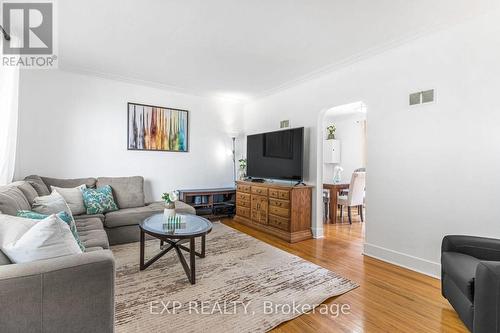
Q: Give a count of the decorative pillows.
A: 6